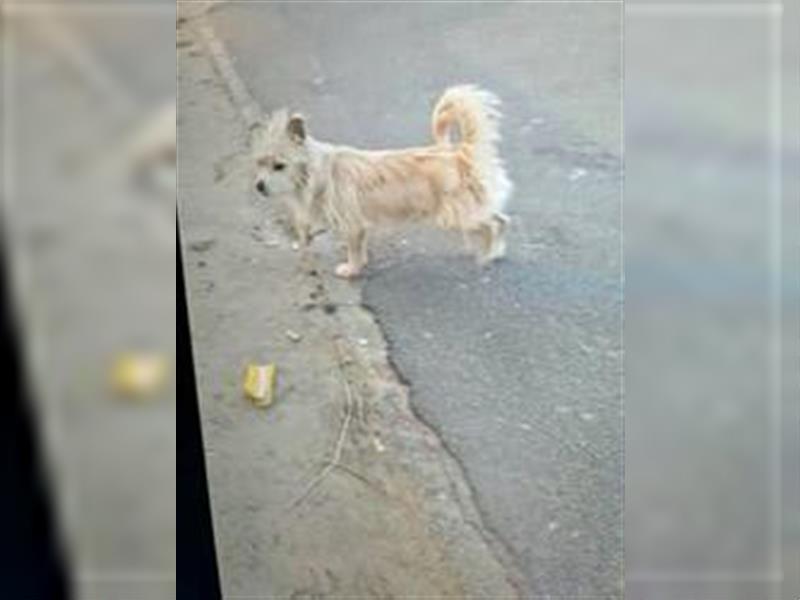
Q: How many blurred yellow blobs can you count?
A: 1